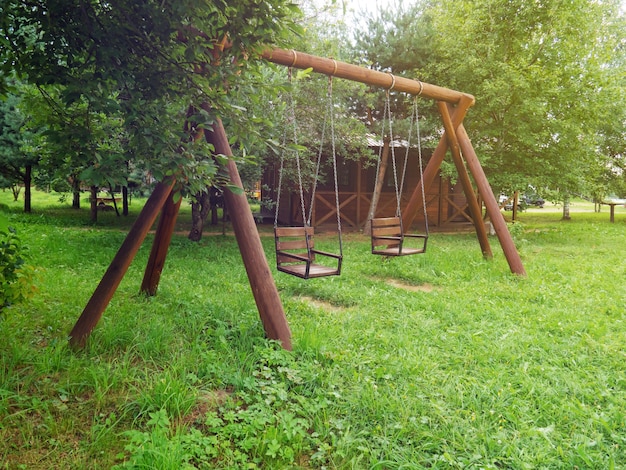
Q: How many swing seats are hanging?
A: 2